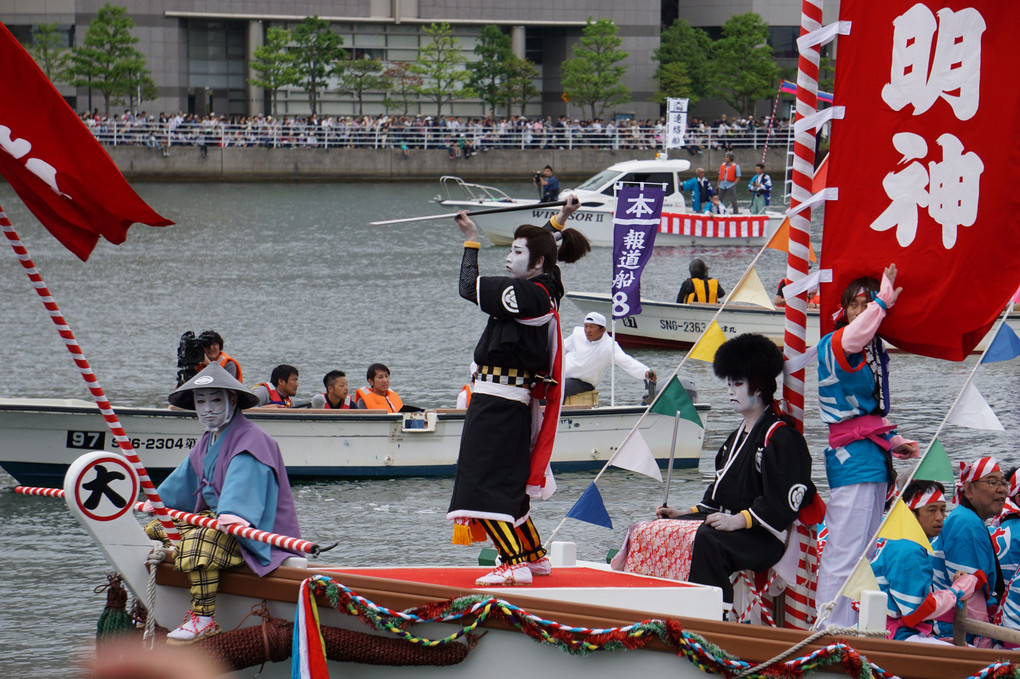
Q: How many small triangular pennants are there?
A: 13